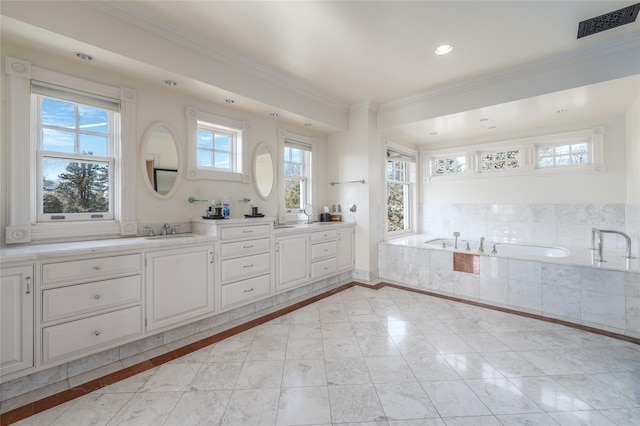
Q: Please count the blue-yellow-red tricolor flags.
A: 0